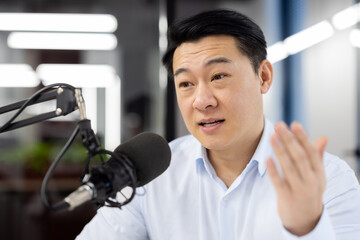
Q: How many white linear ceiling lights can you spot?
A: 8